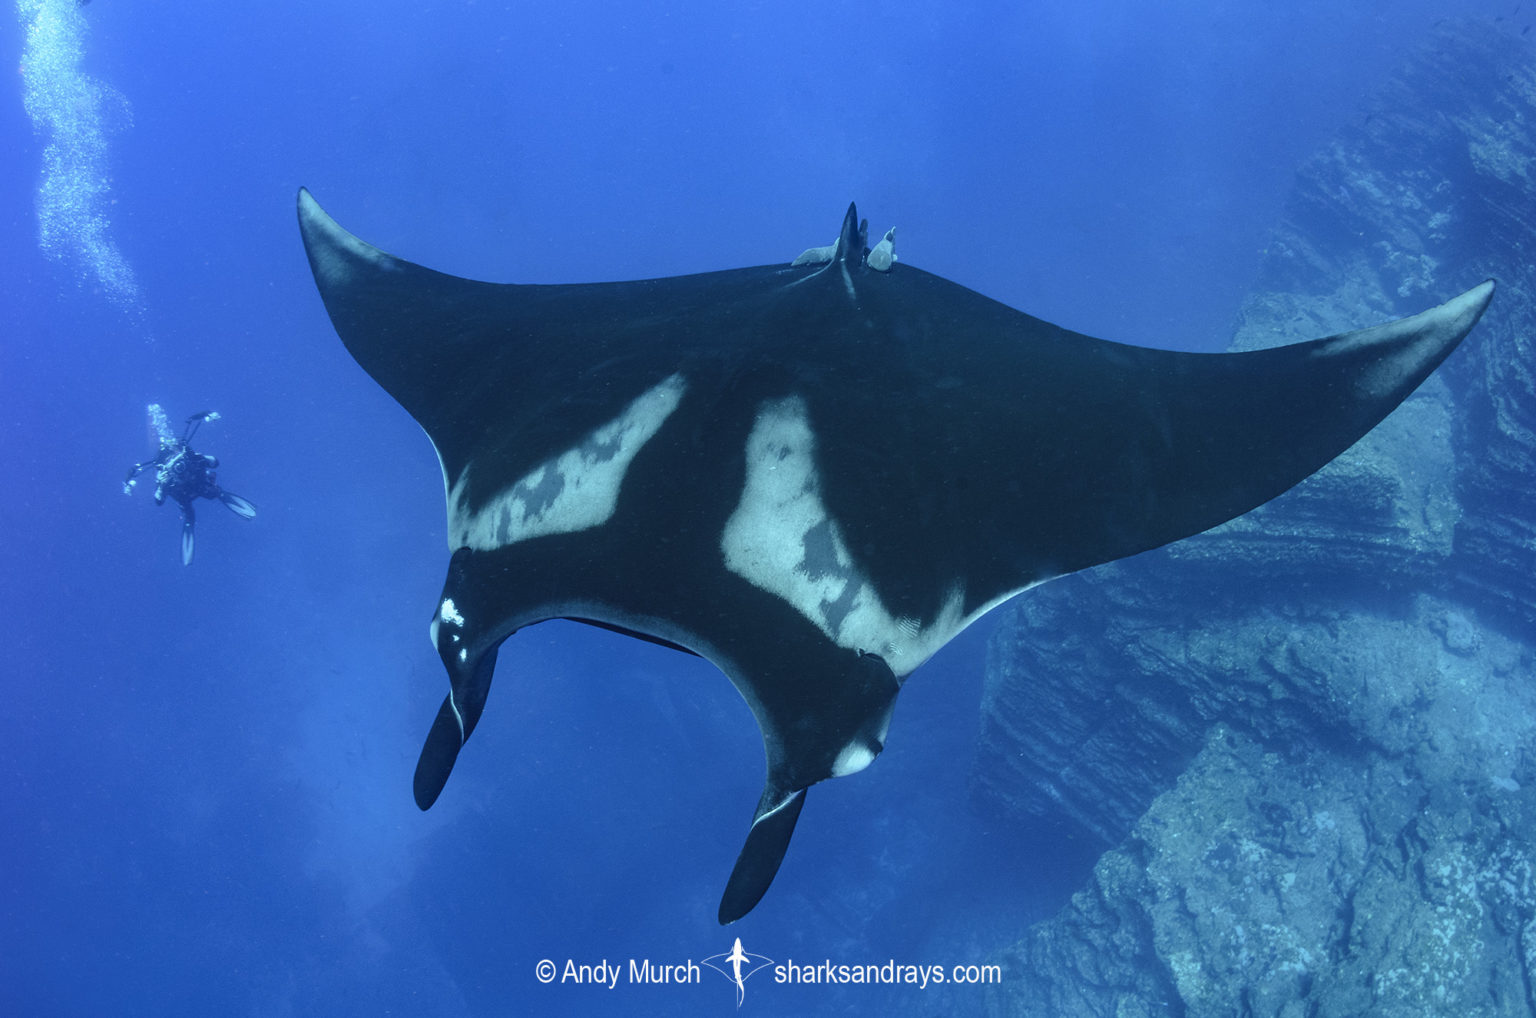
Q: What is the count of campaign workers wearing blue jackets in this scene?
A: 0